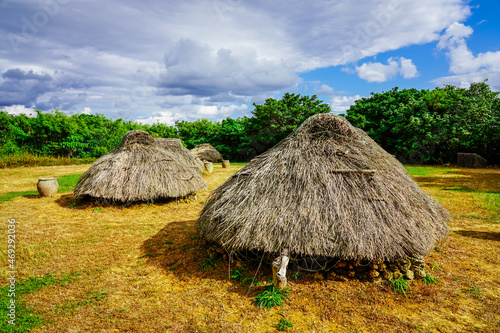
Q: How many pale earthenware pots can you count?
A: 3